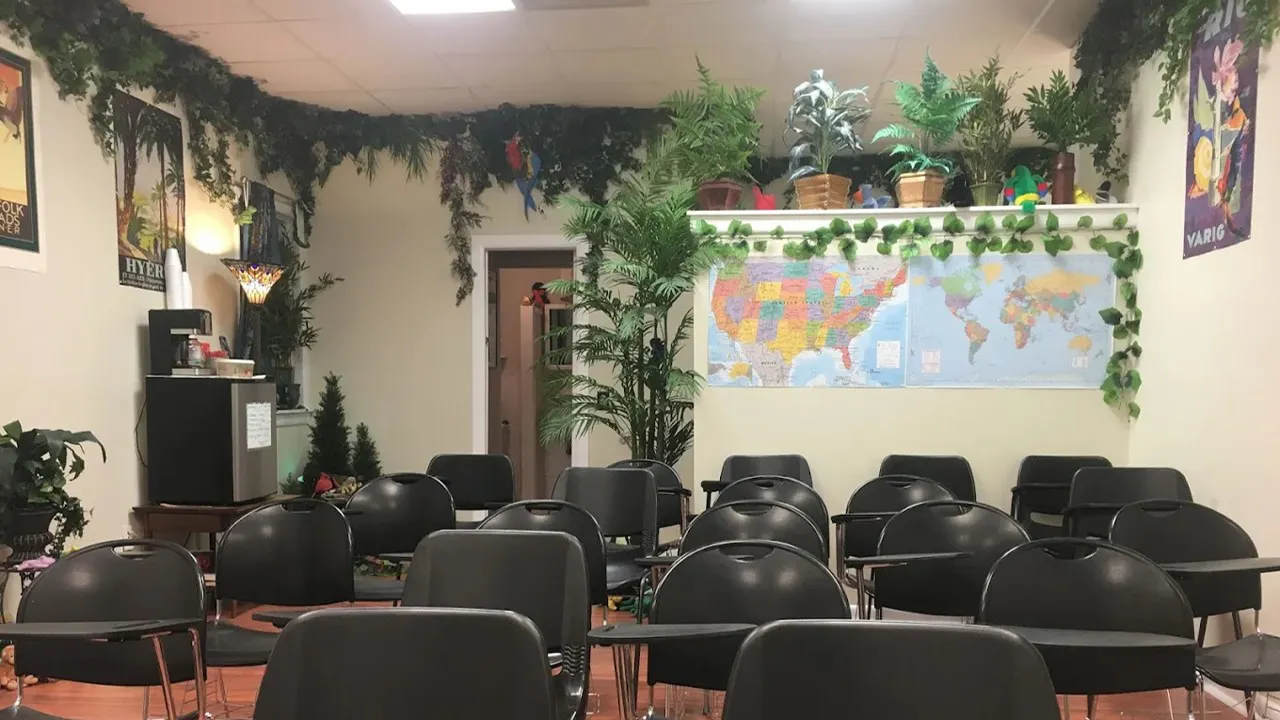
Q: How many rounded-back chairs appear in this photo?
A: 12